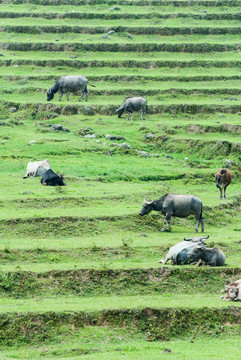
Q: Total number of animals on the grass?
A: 9